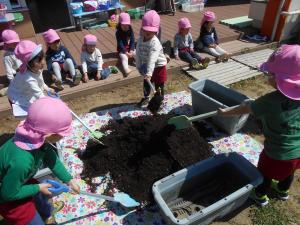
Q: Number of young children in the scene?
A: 10